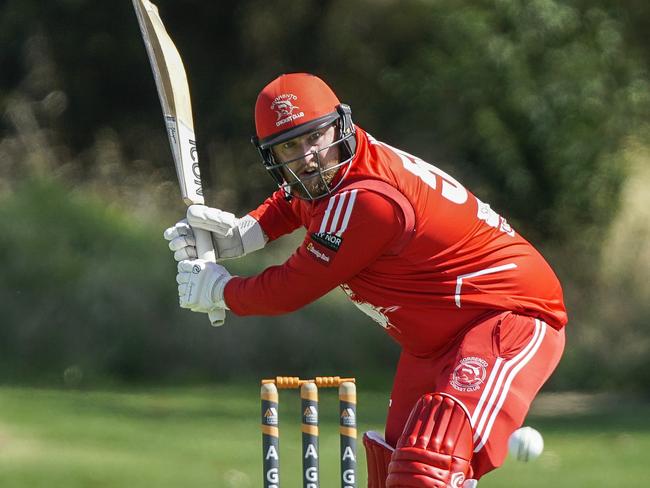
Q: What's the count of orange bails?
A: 2